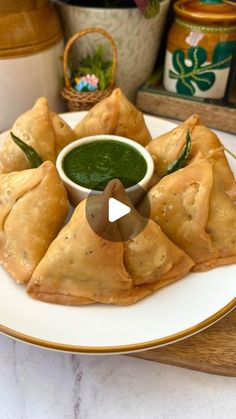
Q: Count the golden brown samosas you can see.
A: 6